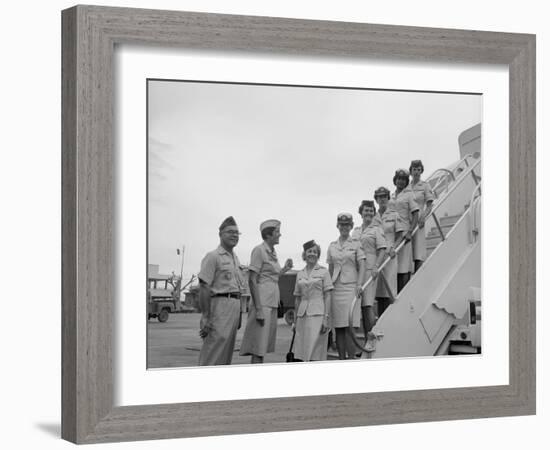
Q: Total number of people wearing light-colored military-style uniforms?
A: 8